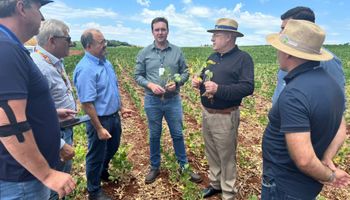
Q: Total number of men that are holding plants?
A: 2